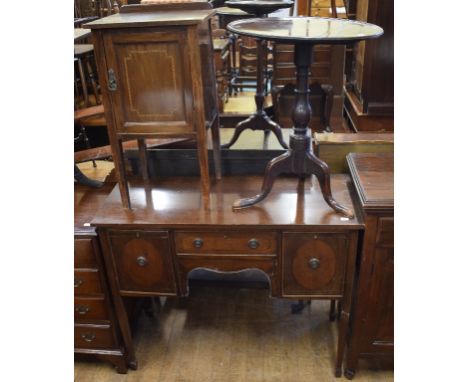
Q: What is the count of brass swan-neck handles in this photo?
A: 3